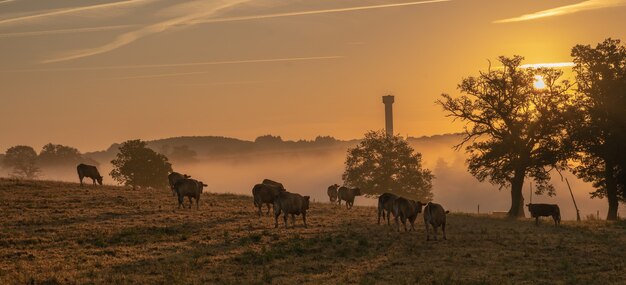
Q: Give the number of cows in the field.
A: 12